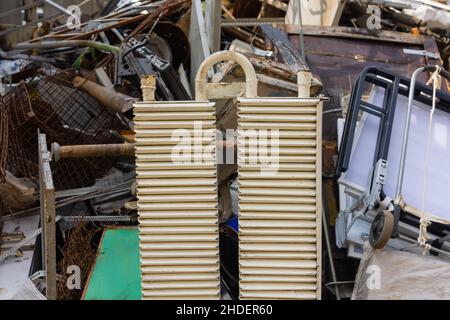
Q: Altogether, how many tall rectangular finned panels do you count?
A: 2